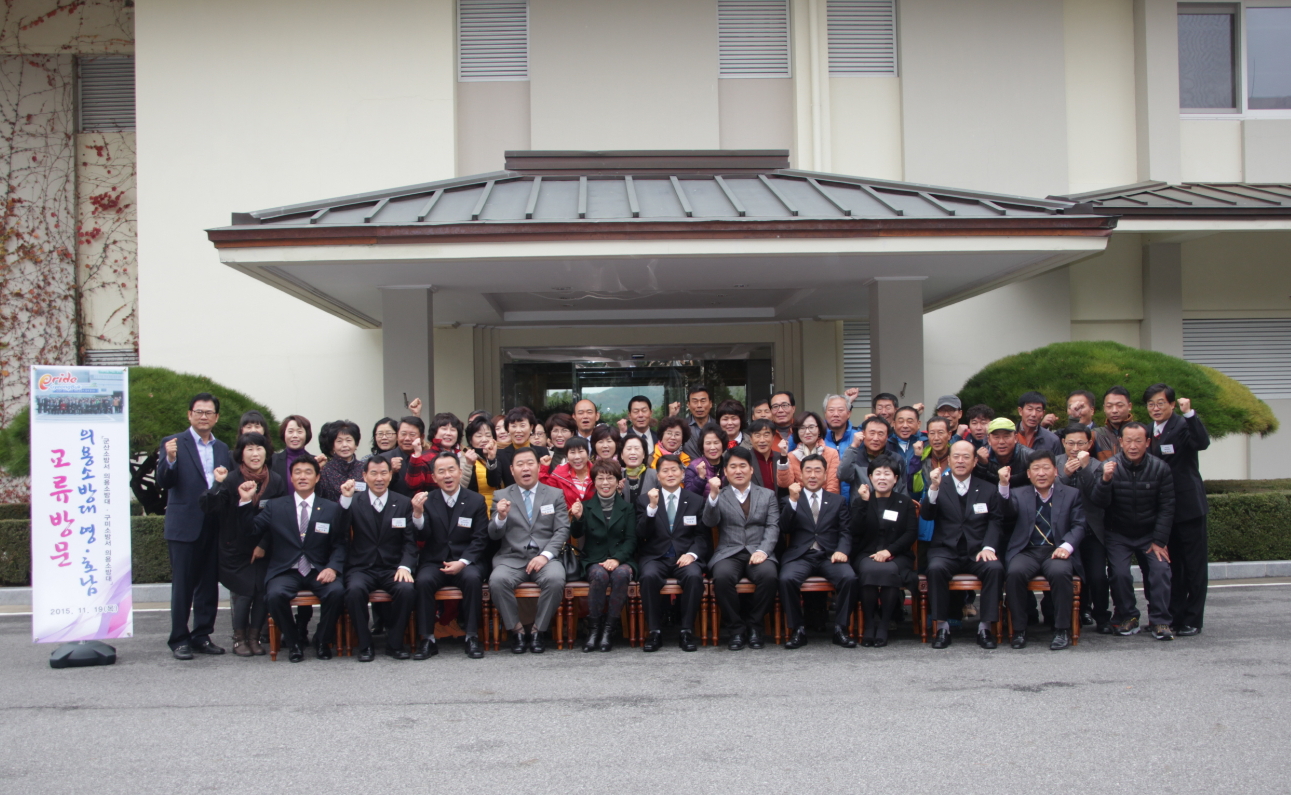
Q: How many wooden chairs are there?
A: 11